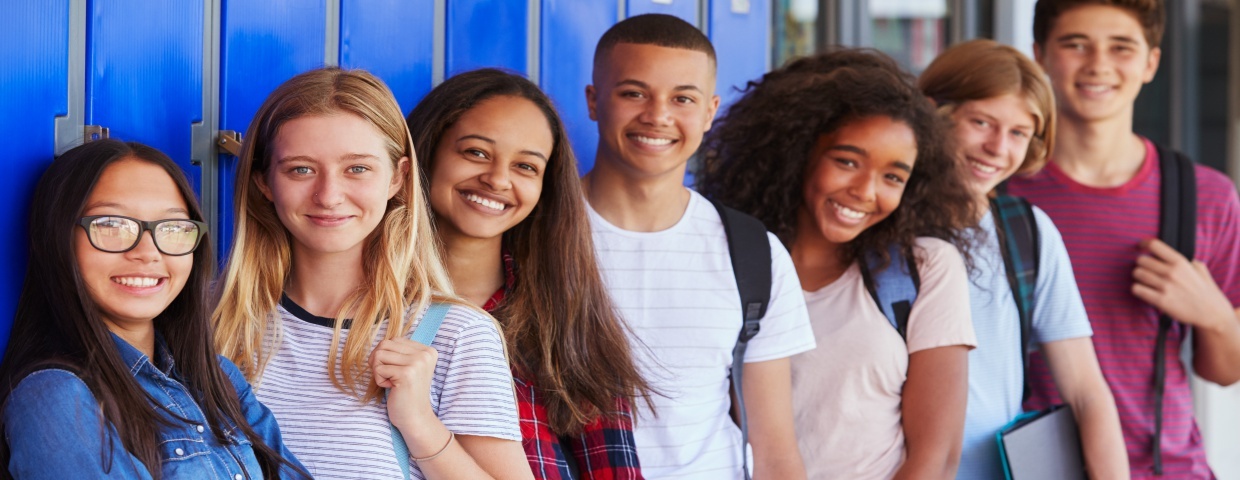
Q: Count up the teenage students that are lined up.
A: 7